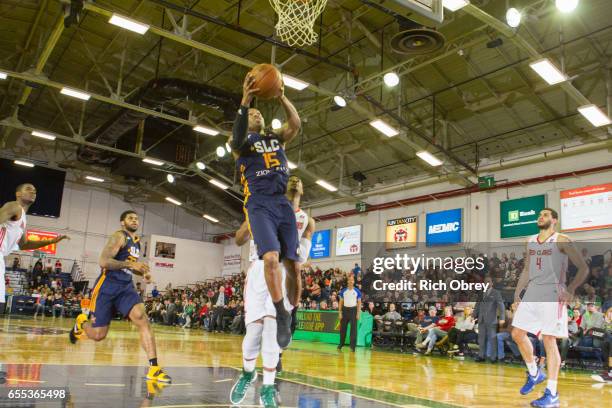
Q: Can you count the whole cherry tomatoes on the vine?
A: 0